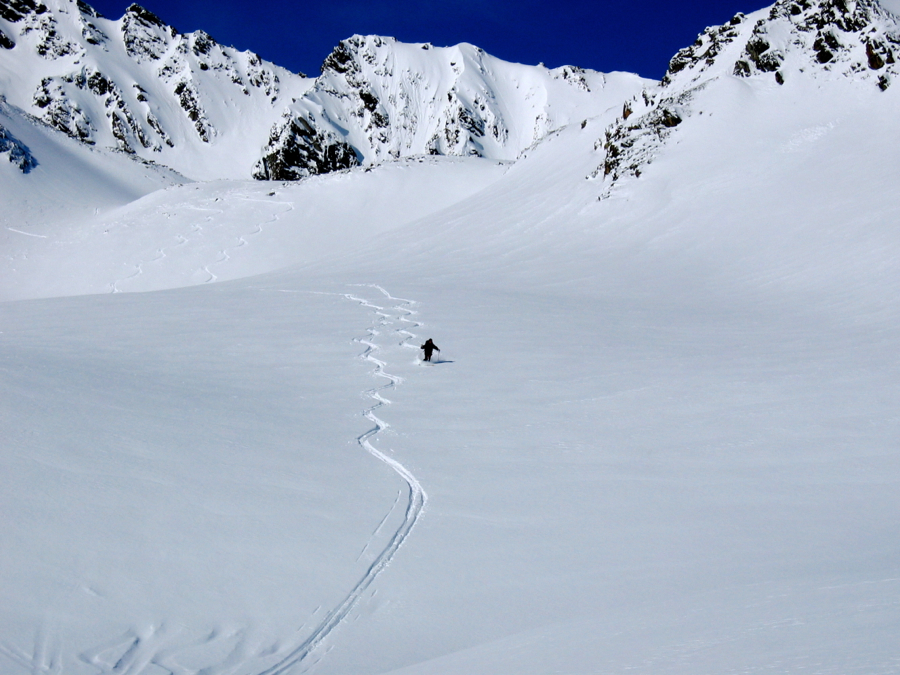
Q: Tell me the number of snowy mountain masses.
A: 3